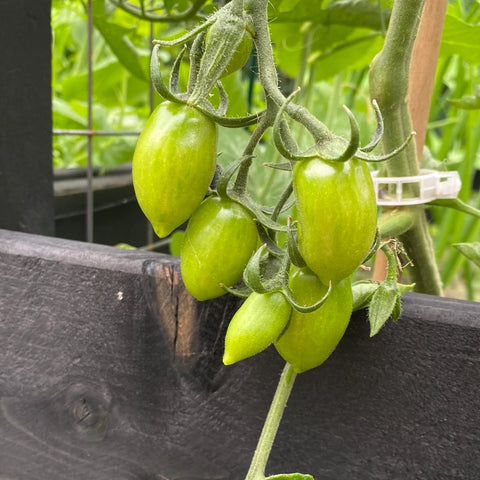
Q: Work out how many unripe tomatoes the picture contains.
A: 6